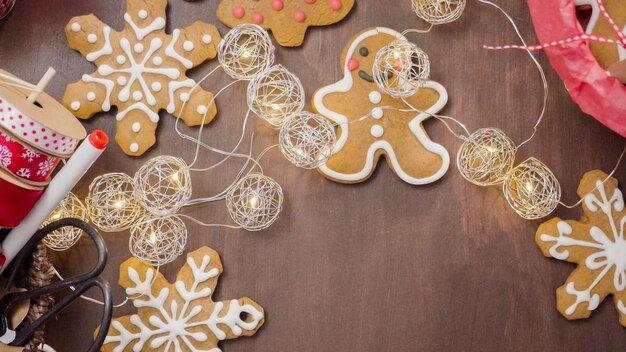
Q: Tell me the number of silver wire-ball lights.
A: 12